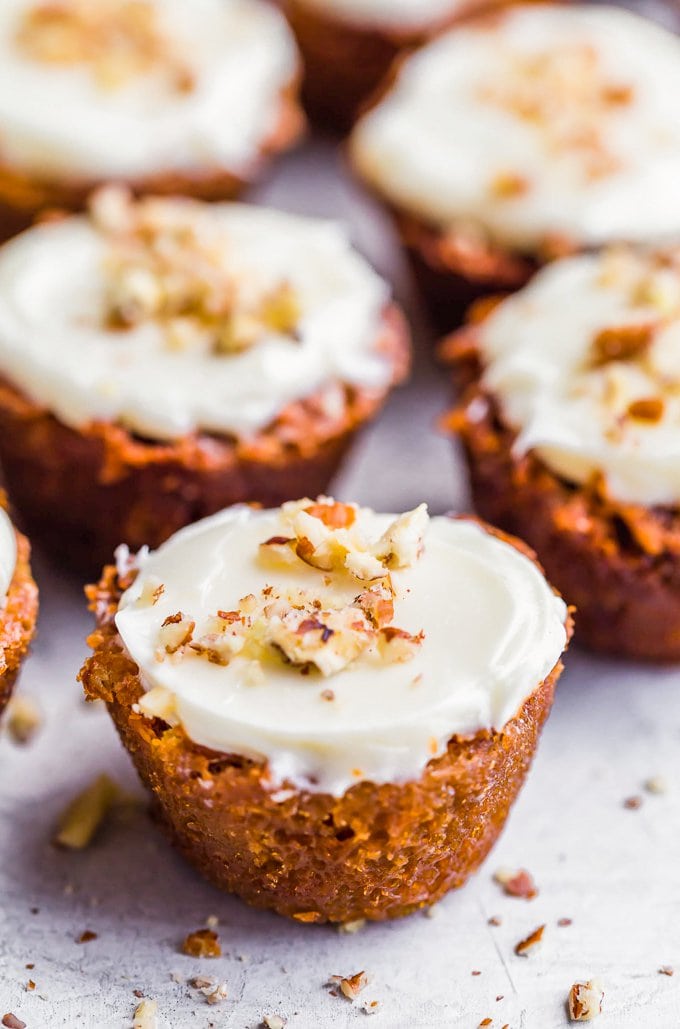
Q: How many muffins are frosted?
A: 7